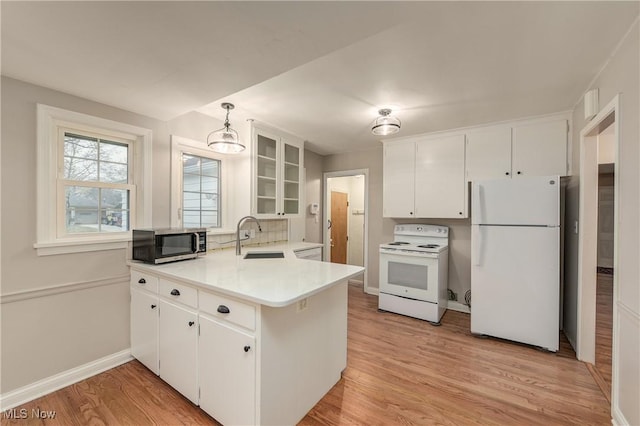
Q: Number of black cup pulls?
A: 3